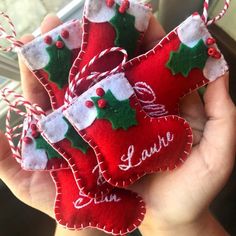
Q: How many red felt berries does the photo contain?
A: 15